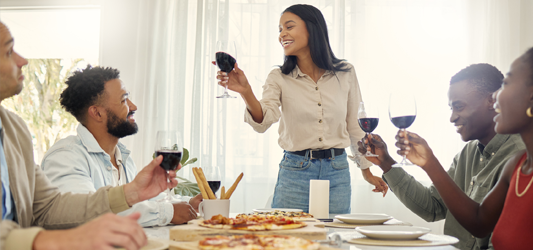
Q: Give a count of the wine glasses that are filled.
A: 5